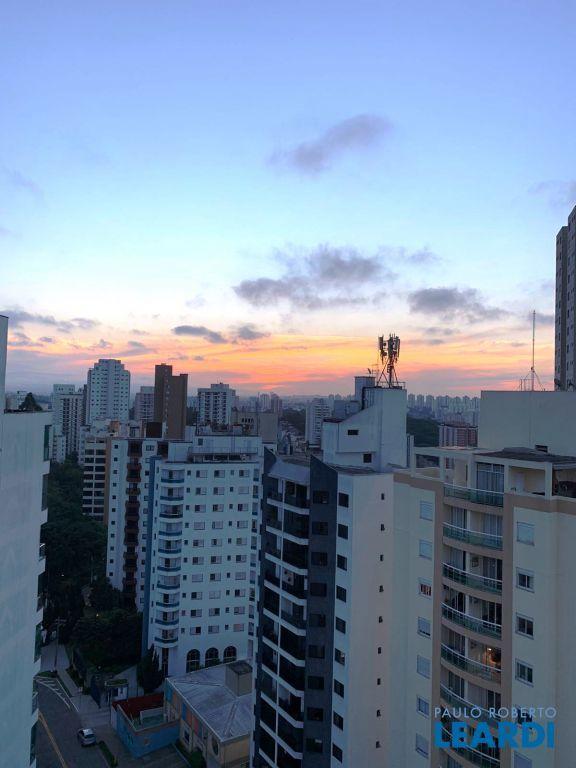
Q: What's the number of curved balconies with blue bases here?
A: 10